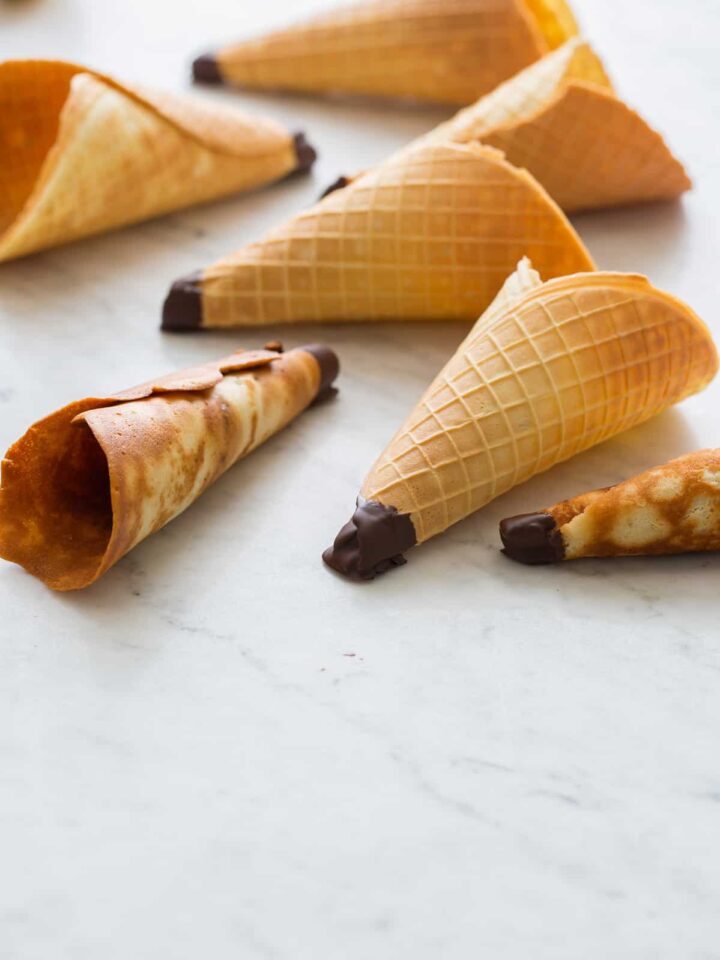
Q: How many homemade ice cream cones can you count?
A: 7